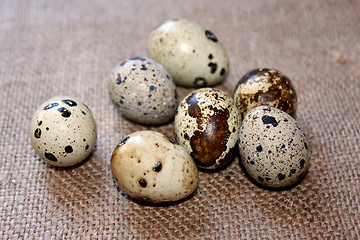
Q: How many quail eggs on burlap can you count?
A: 7